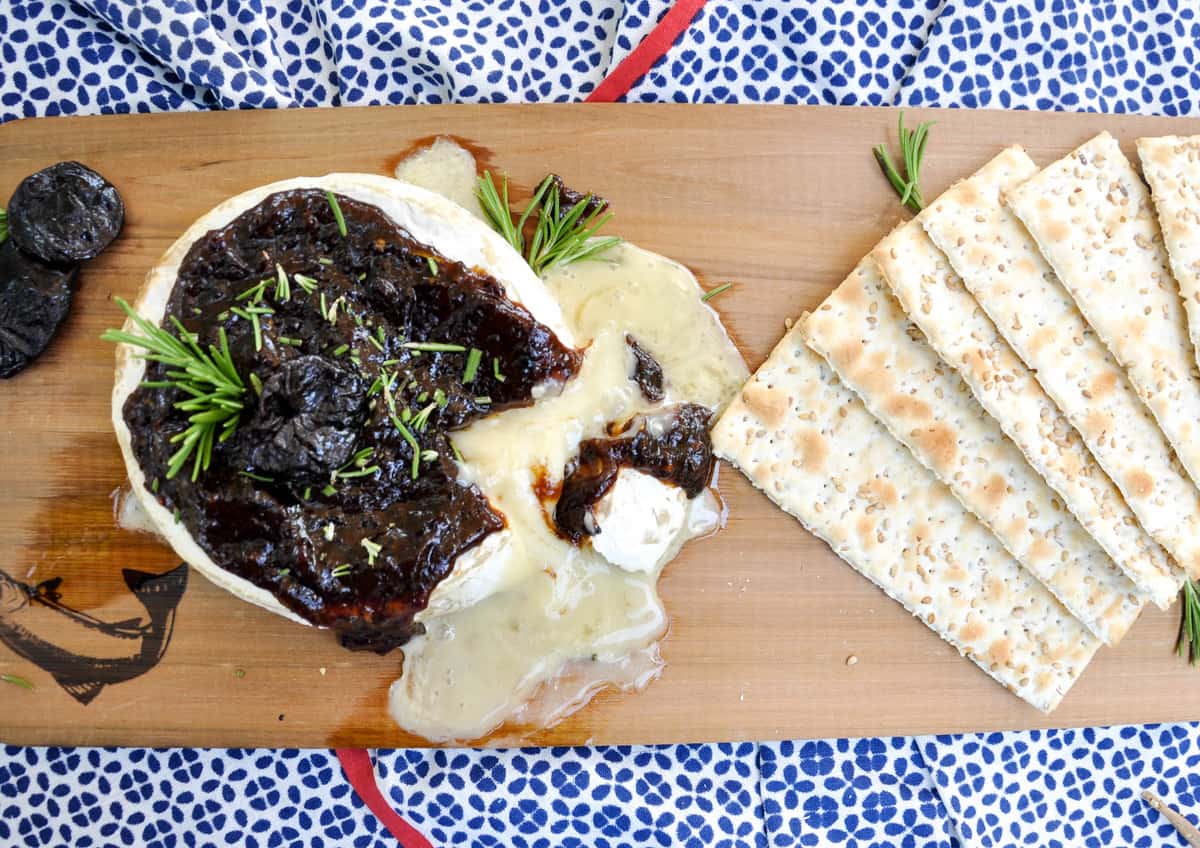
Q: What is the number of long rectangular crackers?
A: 6